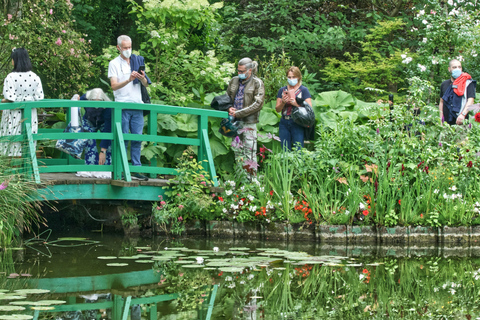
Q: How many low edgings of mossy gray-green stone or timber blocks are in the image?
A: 1